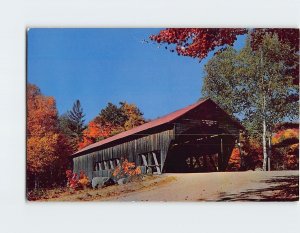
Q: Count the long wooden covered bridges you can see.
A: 1